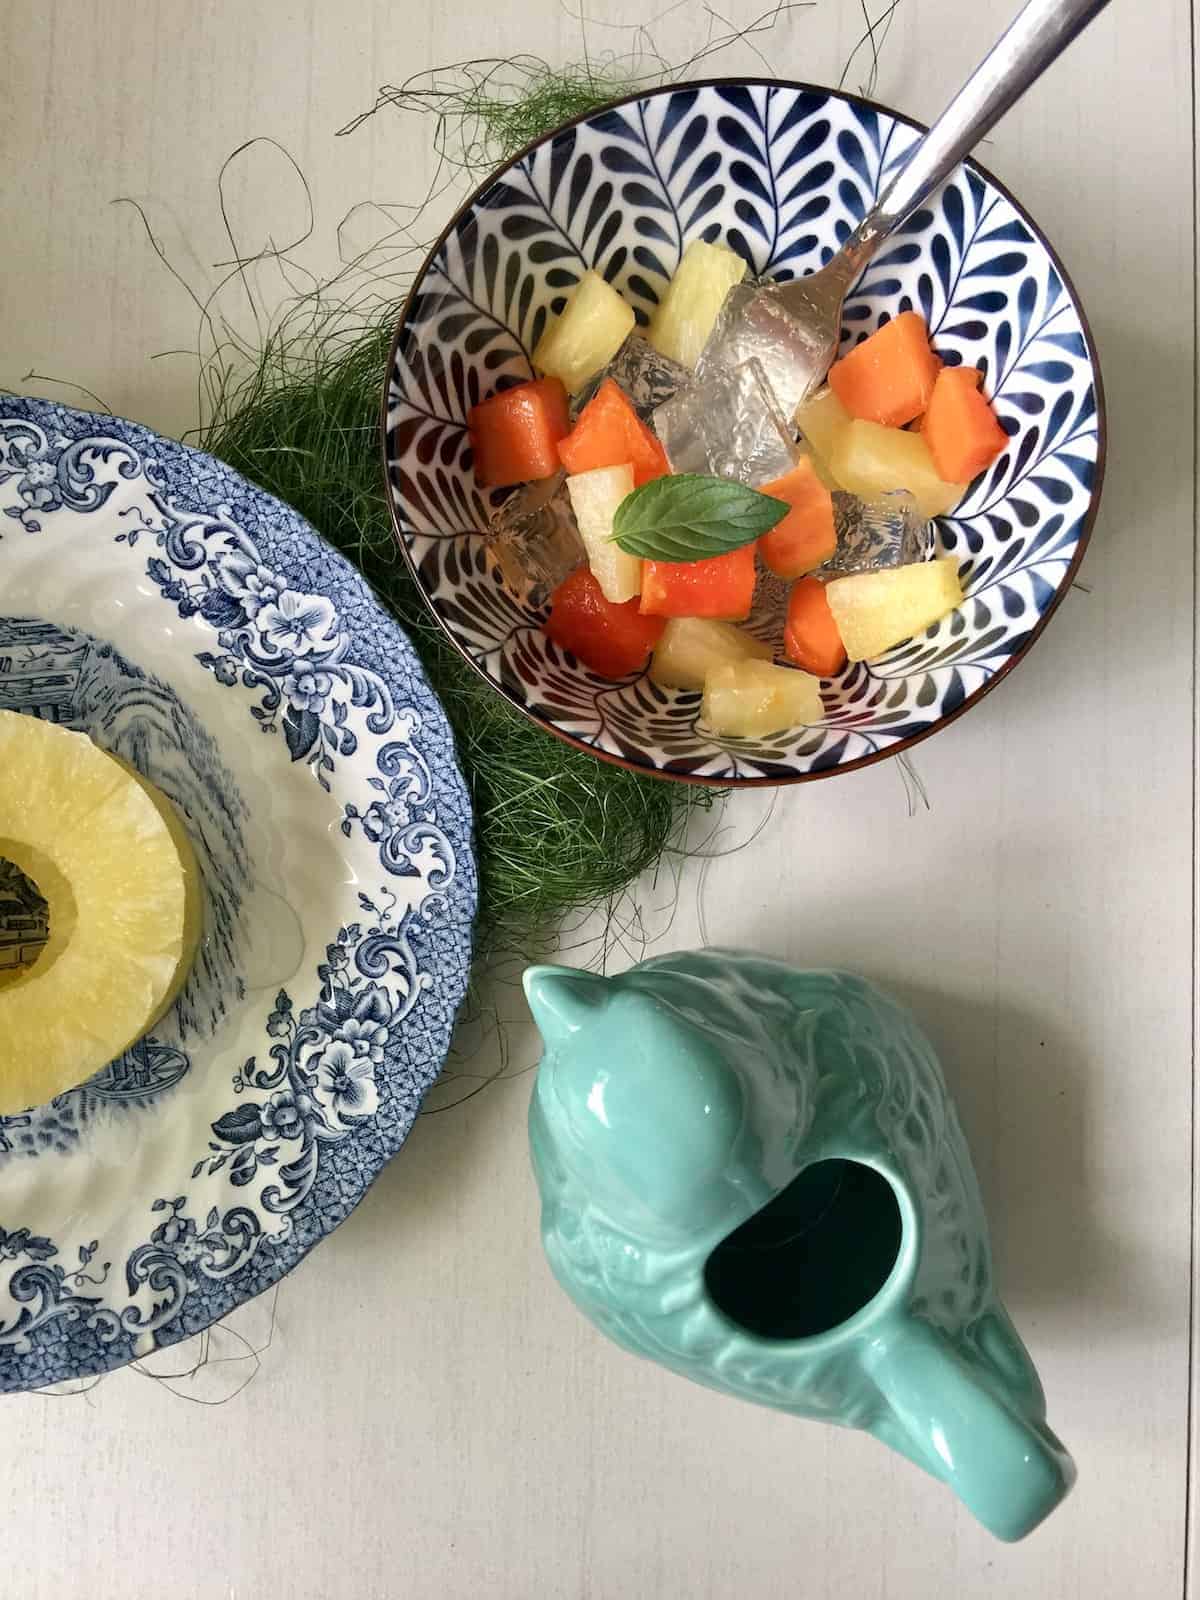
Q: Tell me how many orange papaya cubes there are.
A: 8